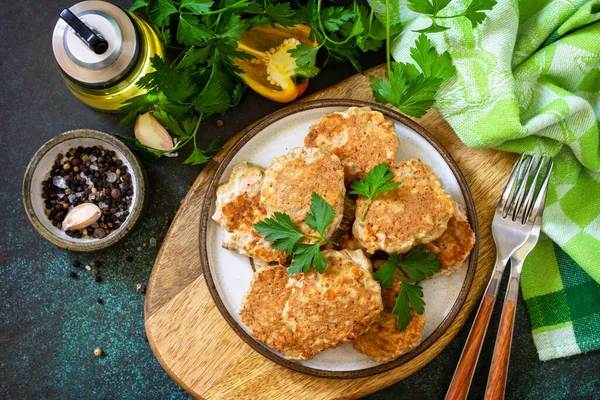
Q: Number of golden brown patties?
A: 8